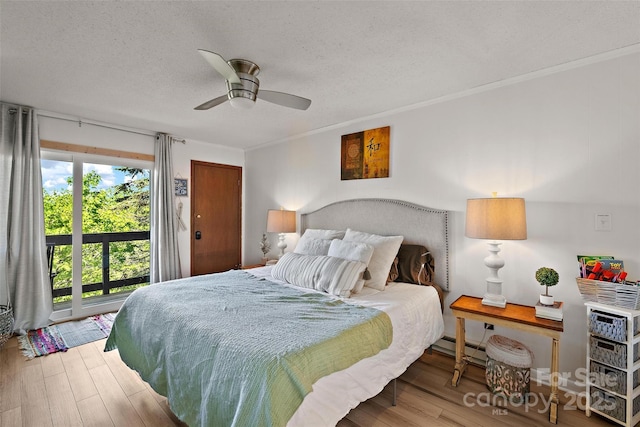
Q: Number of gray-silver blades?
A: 3